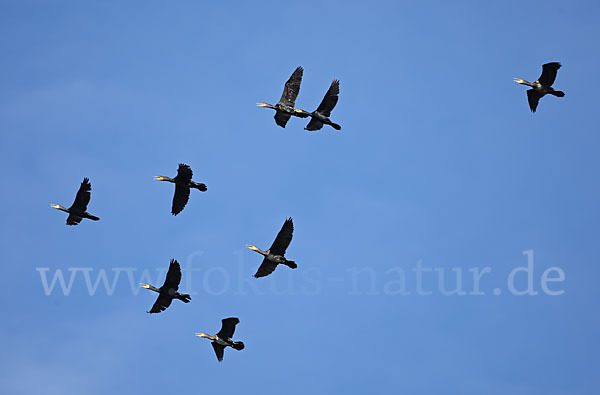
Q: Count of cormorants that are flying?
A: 8